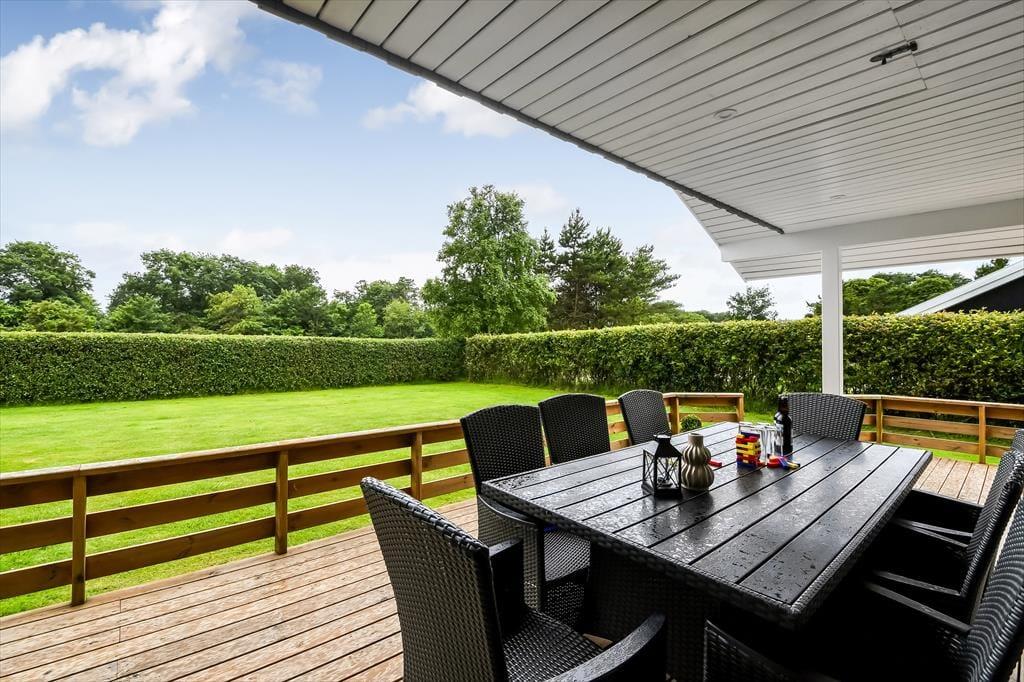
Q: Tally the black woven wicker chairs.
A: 8